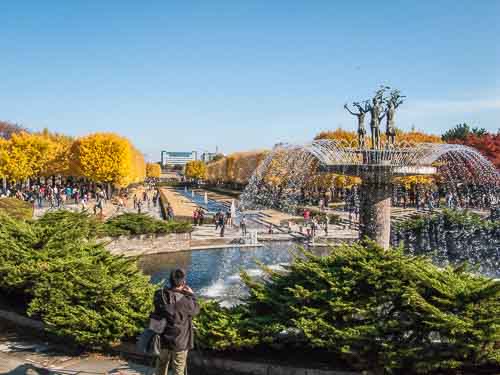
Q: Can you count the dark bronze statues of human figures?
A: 3